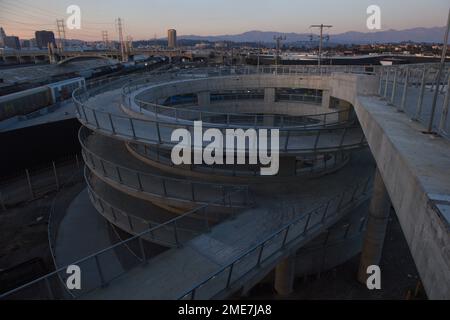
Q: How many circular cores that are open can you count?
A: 1